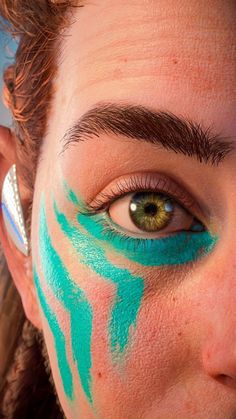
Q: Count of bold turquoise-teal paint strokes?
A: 4